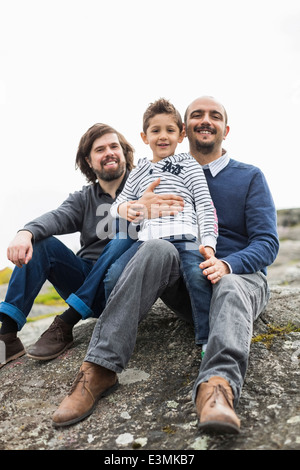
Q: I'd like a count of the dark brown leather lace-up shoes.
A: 2